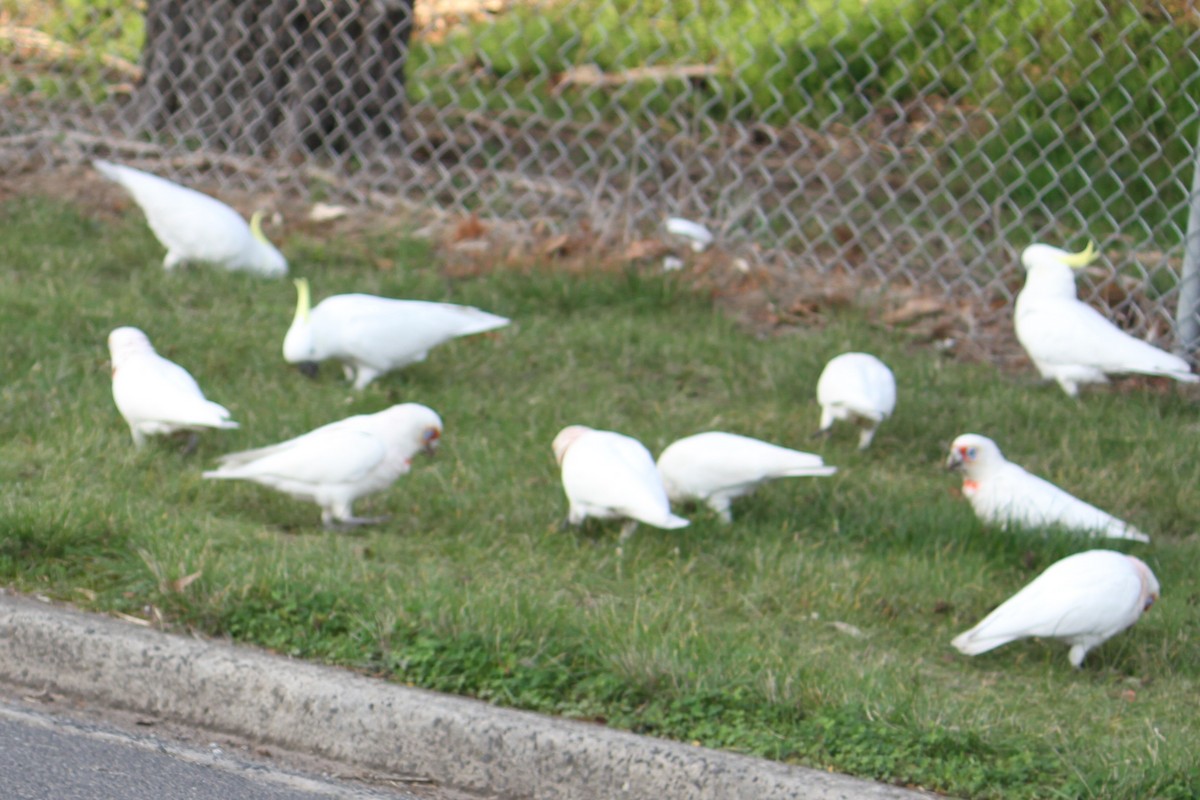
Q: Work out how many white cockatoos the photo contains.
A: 10